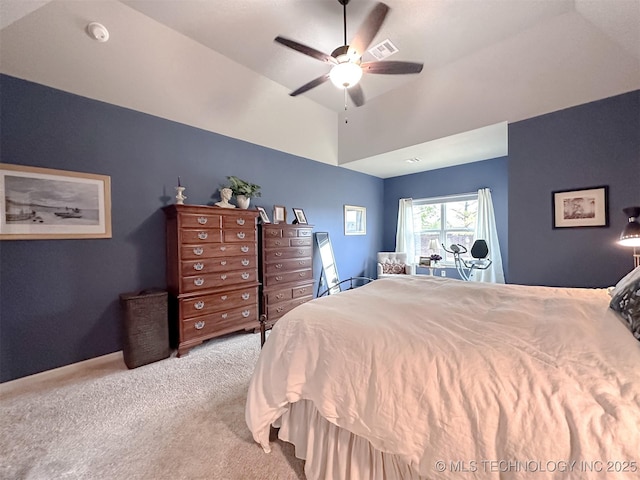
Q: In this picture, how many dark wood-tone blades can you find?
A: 5